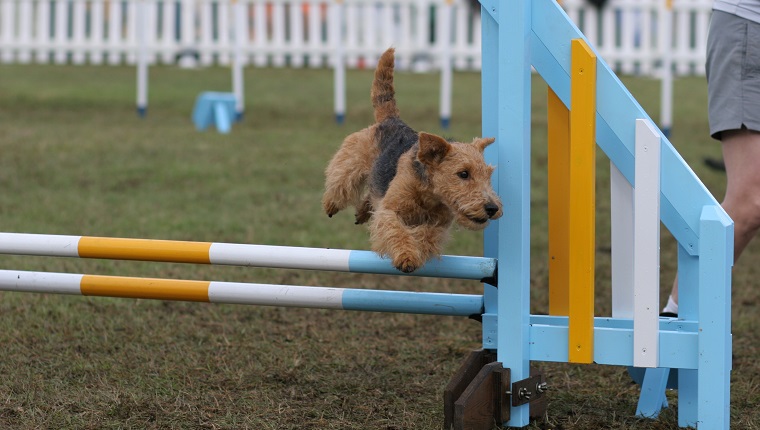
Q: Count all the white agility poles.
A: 5